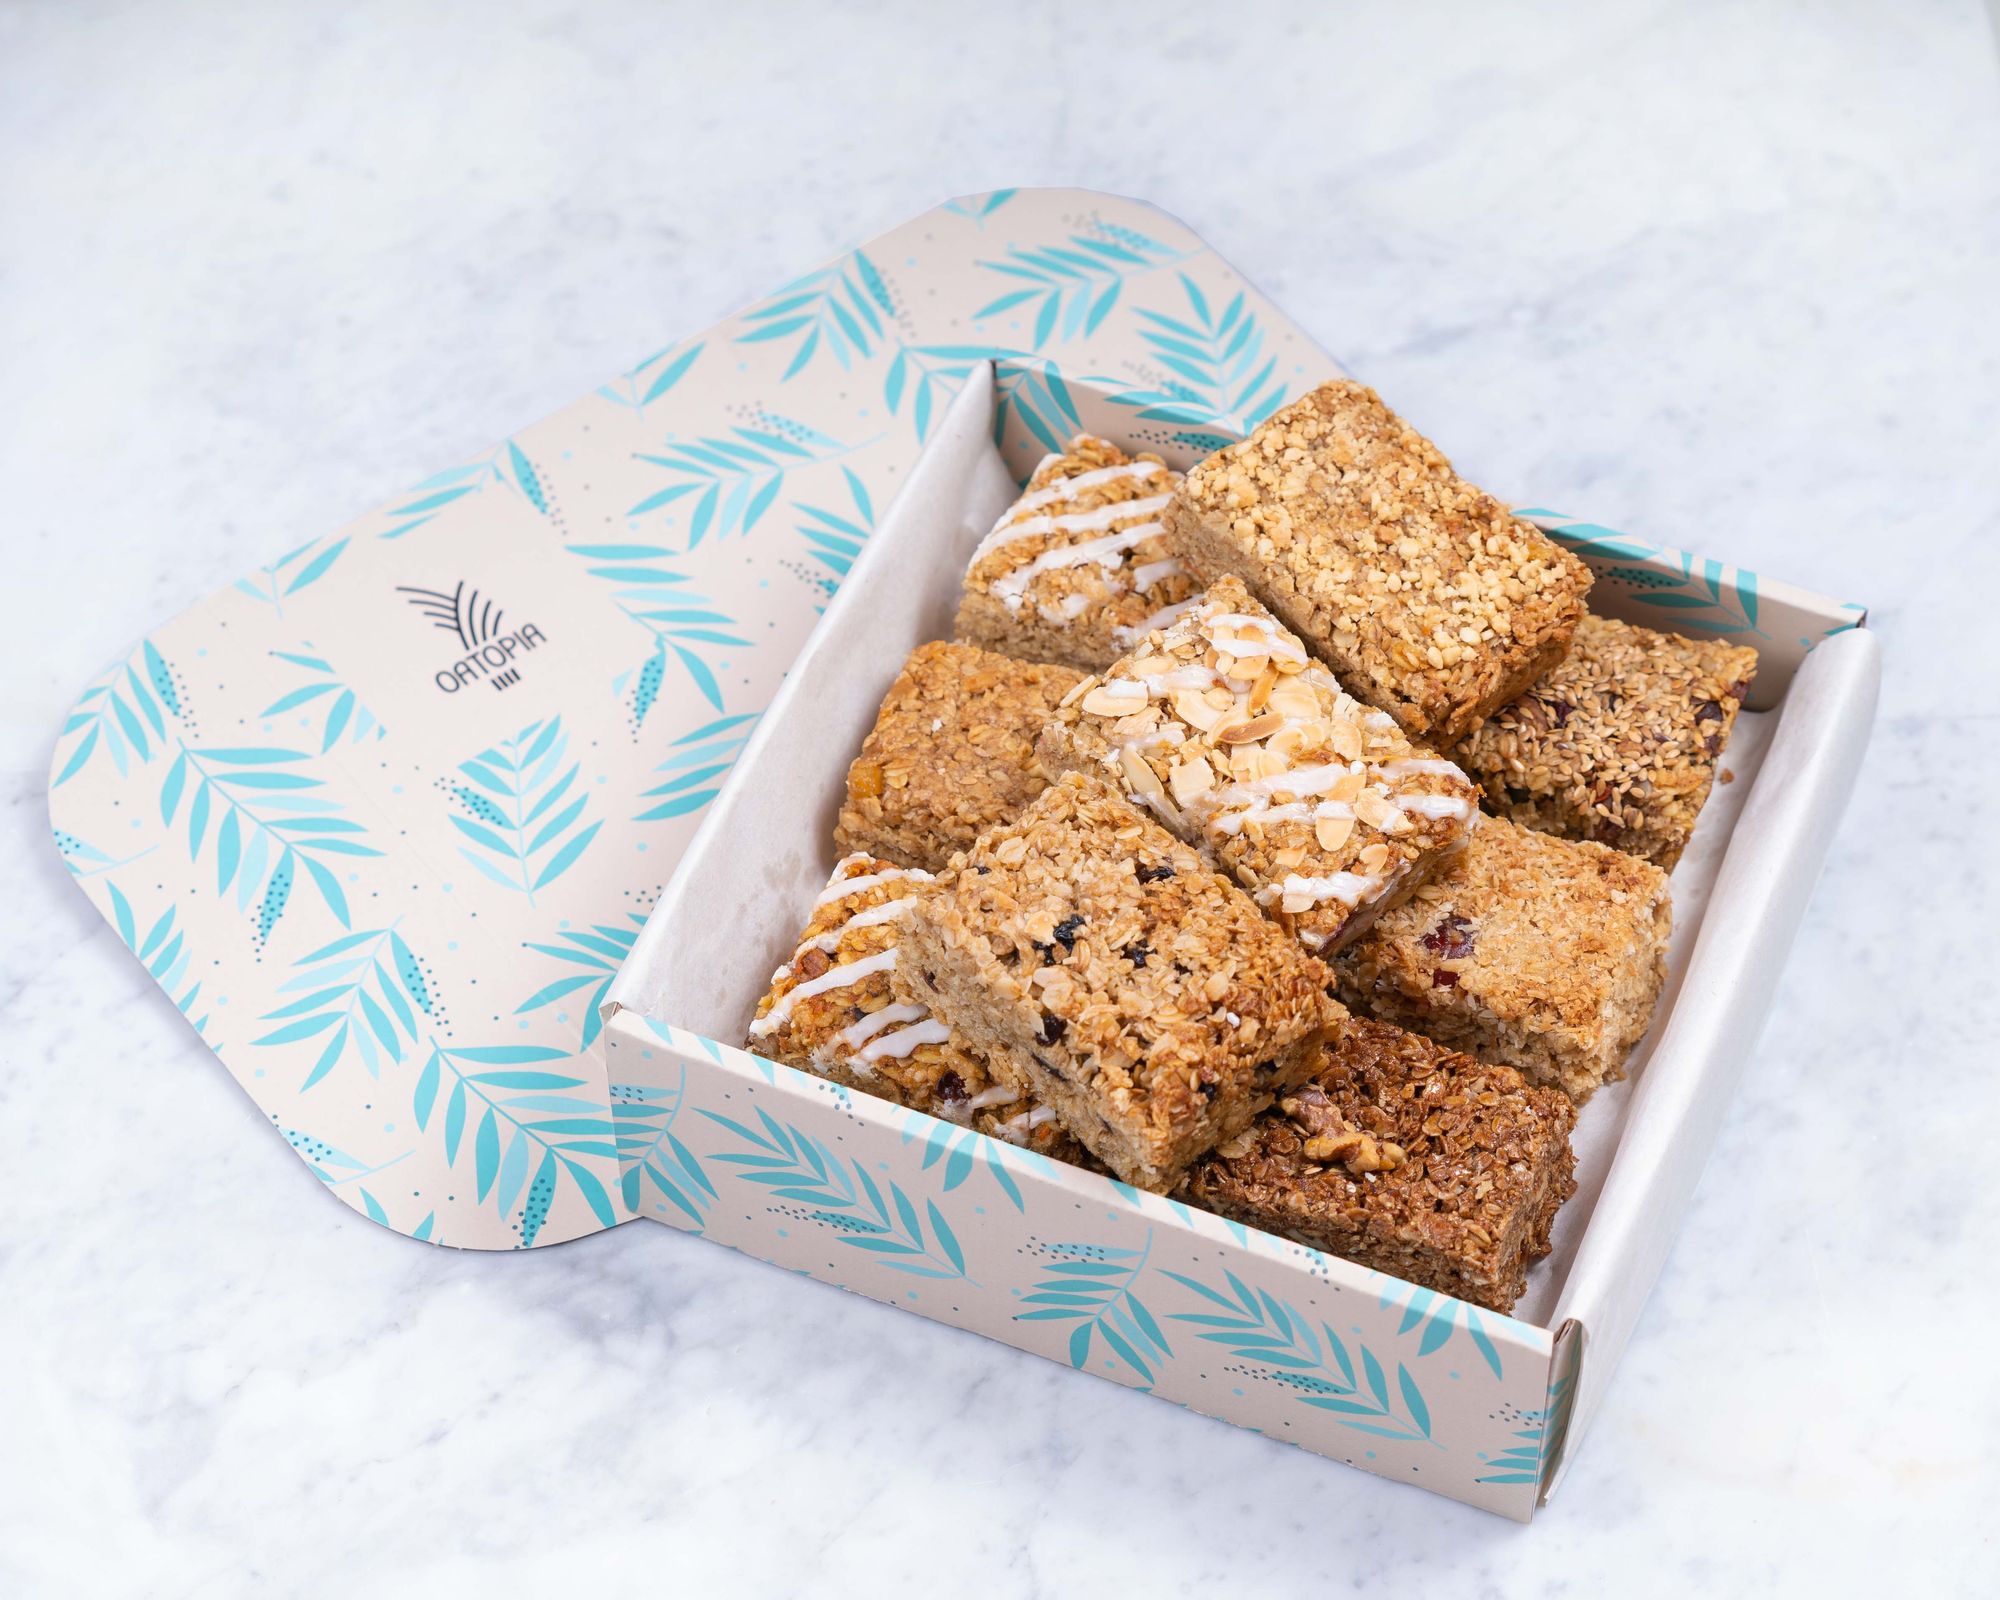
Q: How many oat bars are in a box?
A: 9